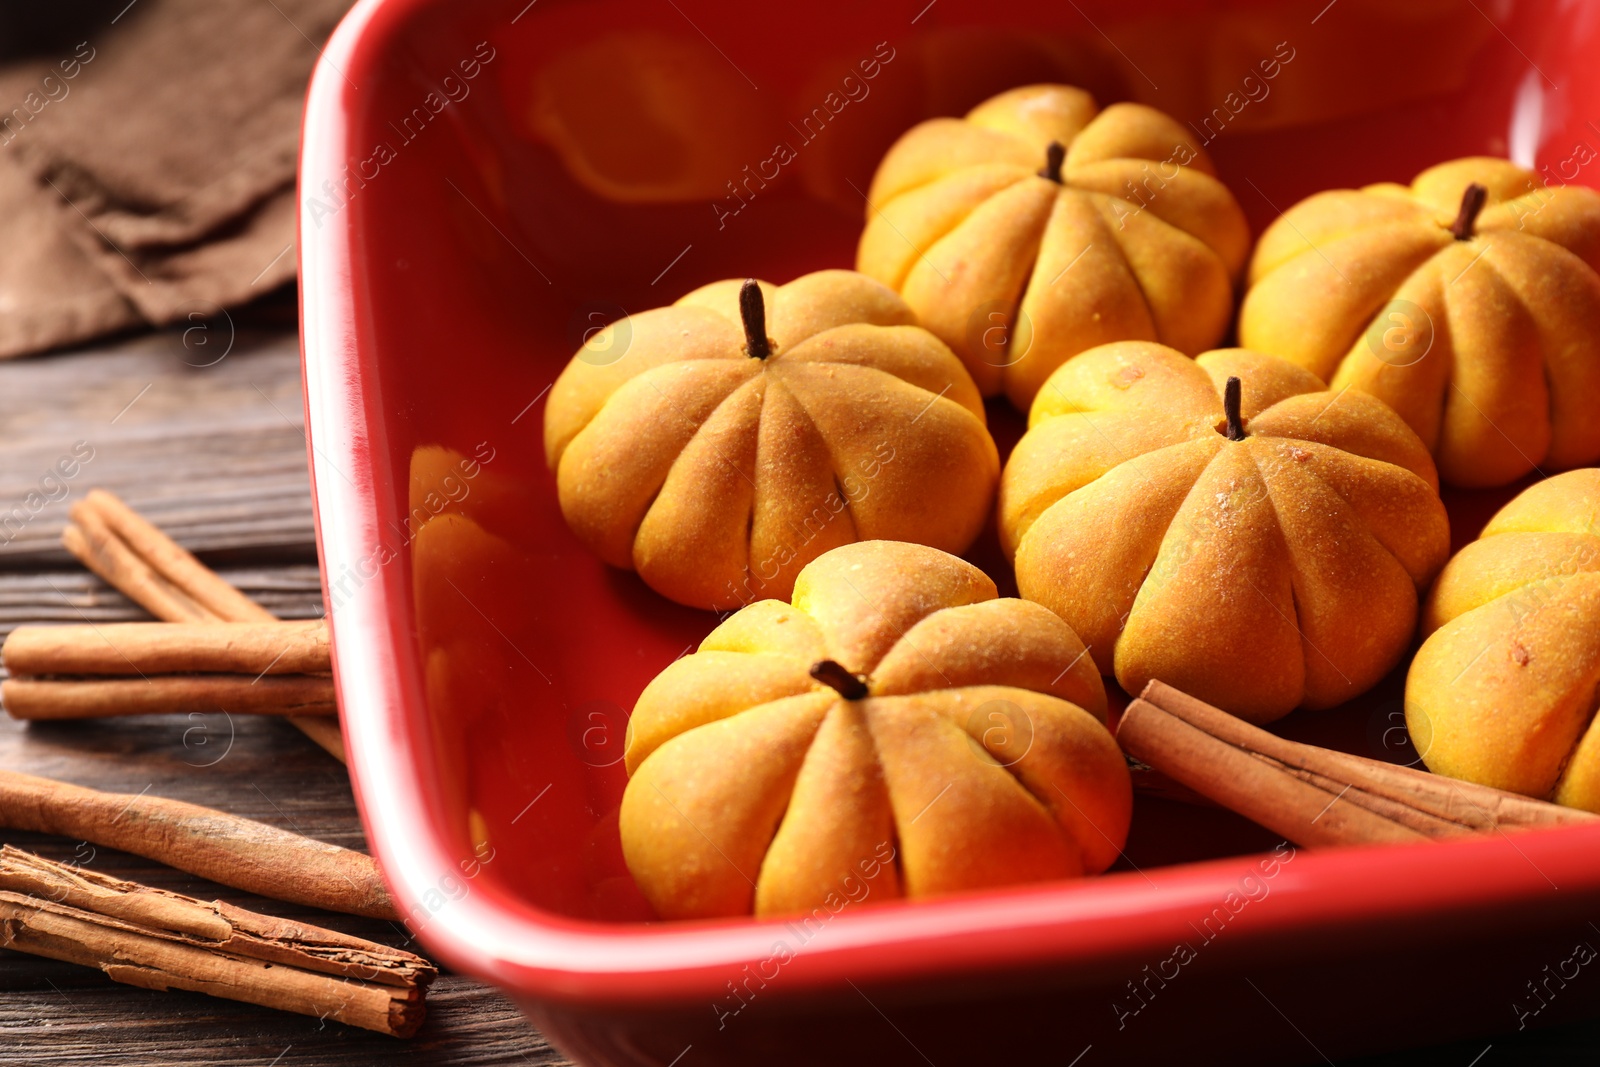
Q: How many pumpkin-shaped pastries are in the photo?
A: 6